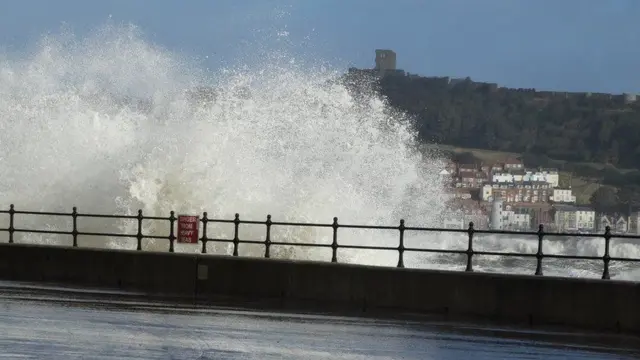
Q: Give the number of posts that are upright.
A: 12